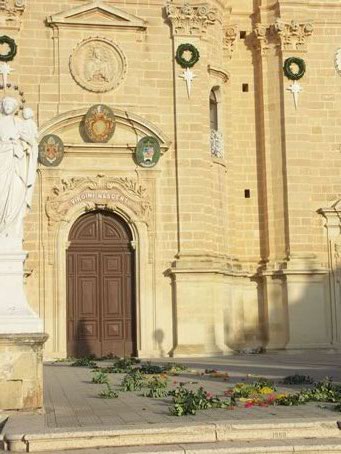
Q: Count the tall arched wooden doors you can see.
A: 1